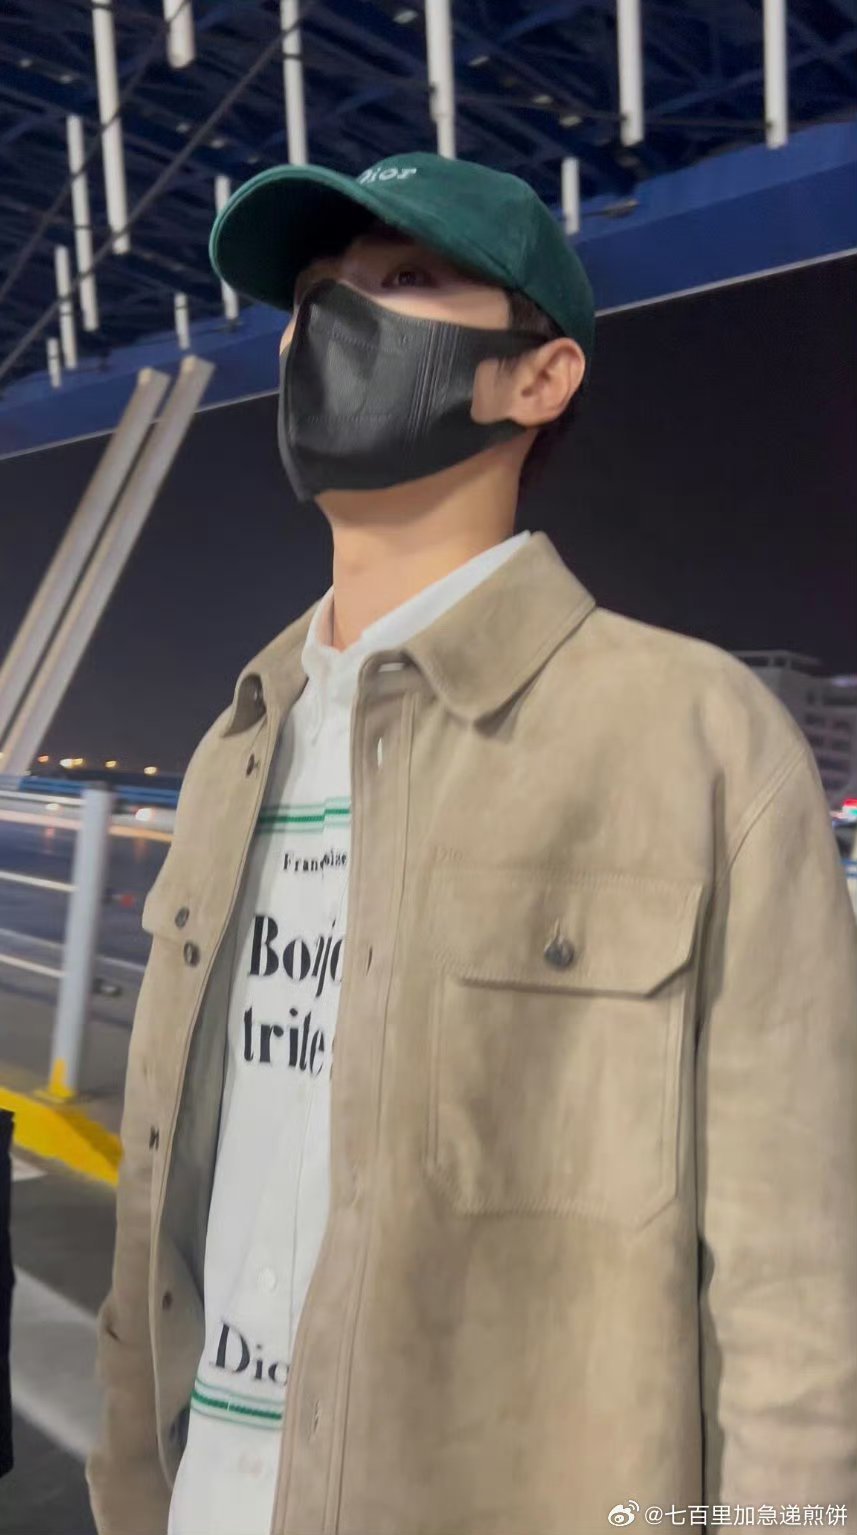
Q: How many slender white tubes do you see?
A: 12